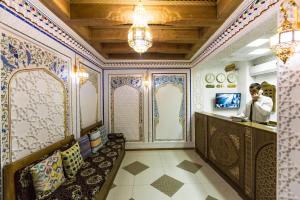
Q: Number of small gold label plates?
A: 3